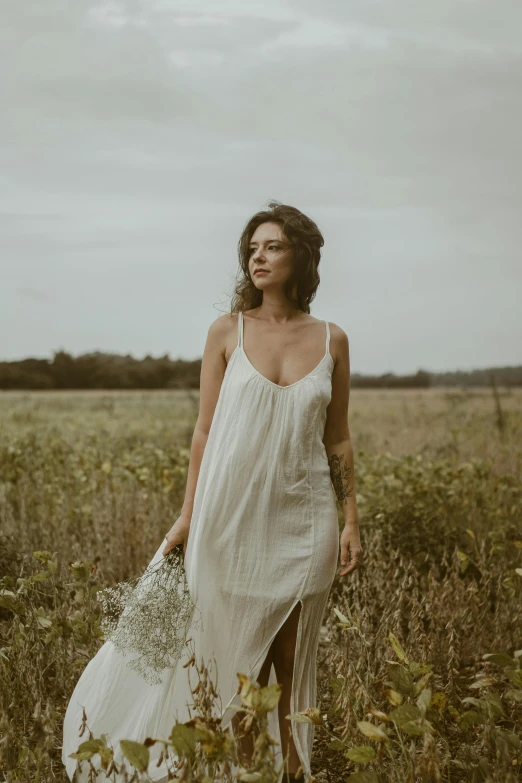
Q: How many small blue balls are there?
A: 0